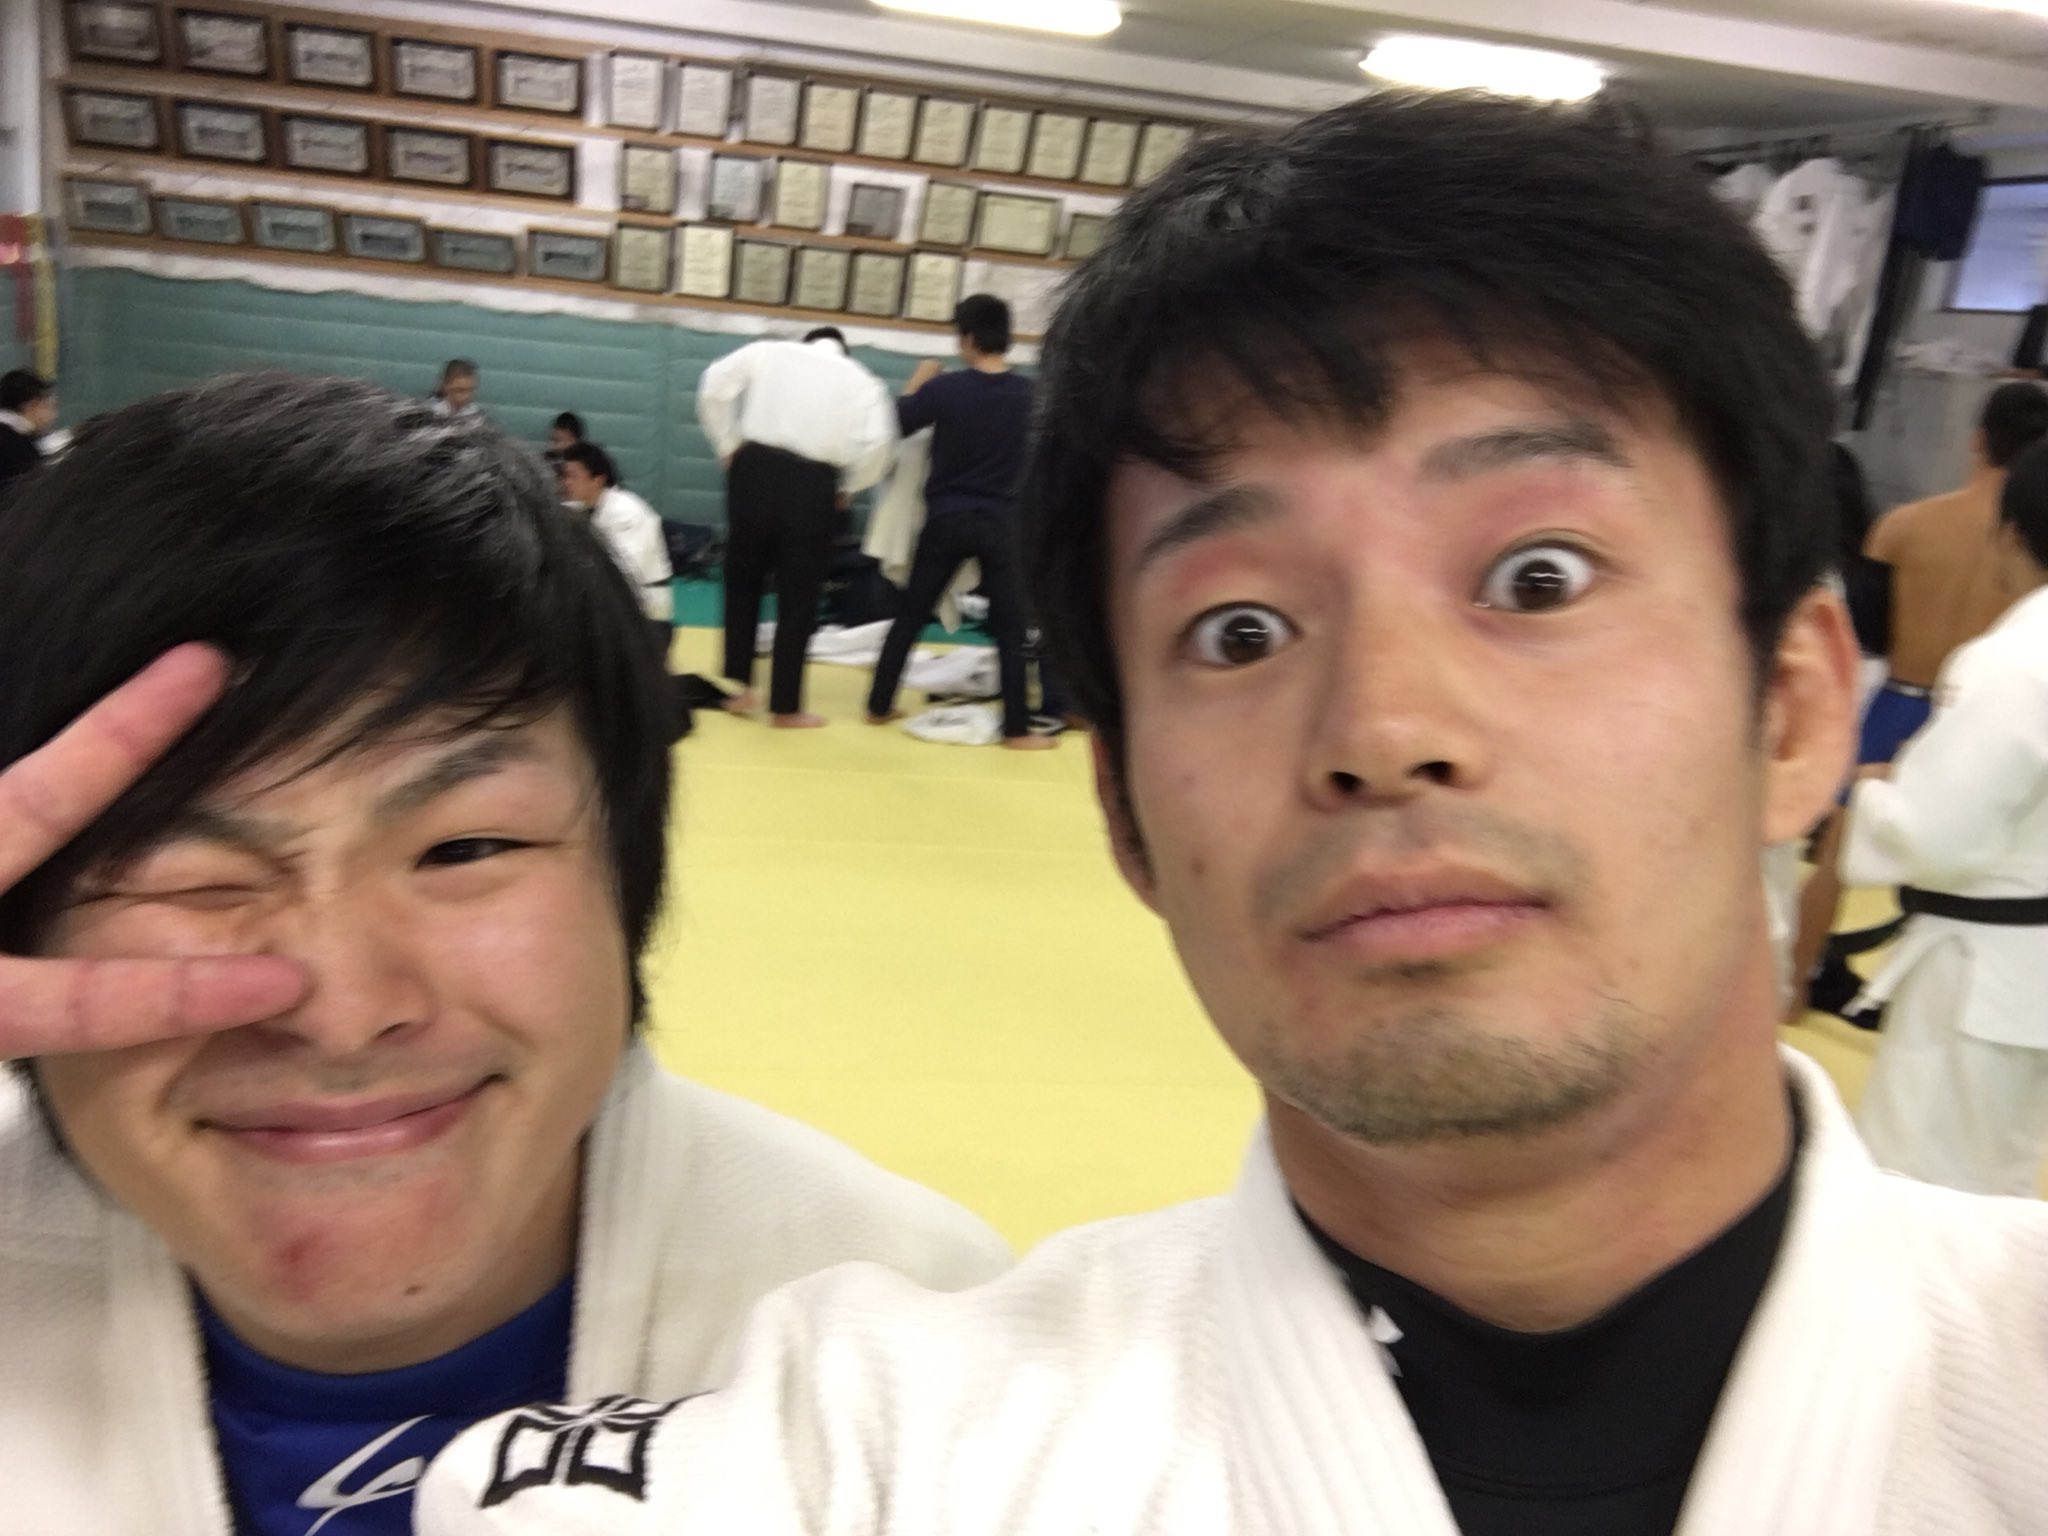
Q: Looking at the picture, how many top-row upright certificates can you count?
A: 10